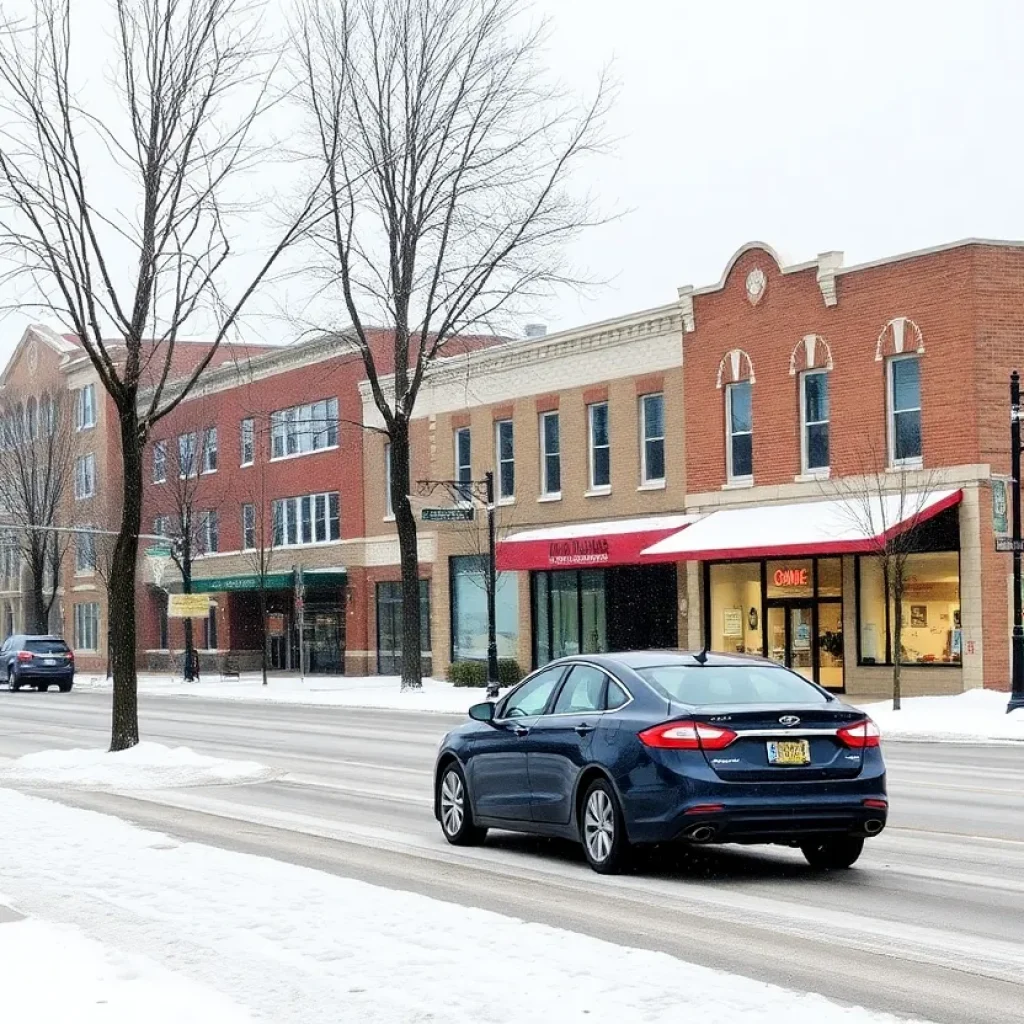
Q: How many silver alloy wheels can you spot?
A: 2